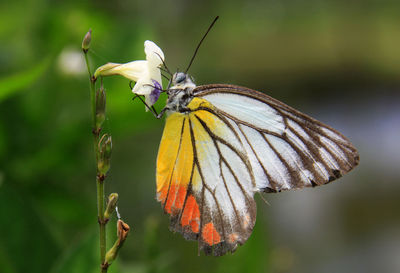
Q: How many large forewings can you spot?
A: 1